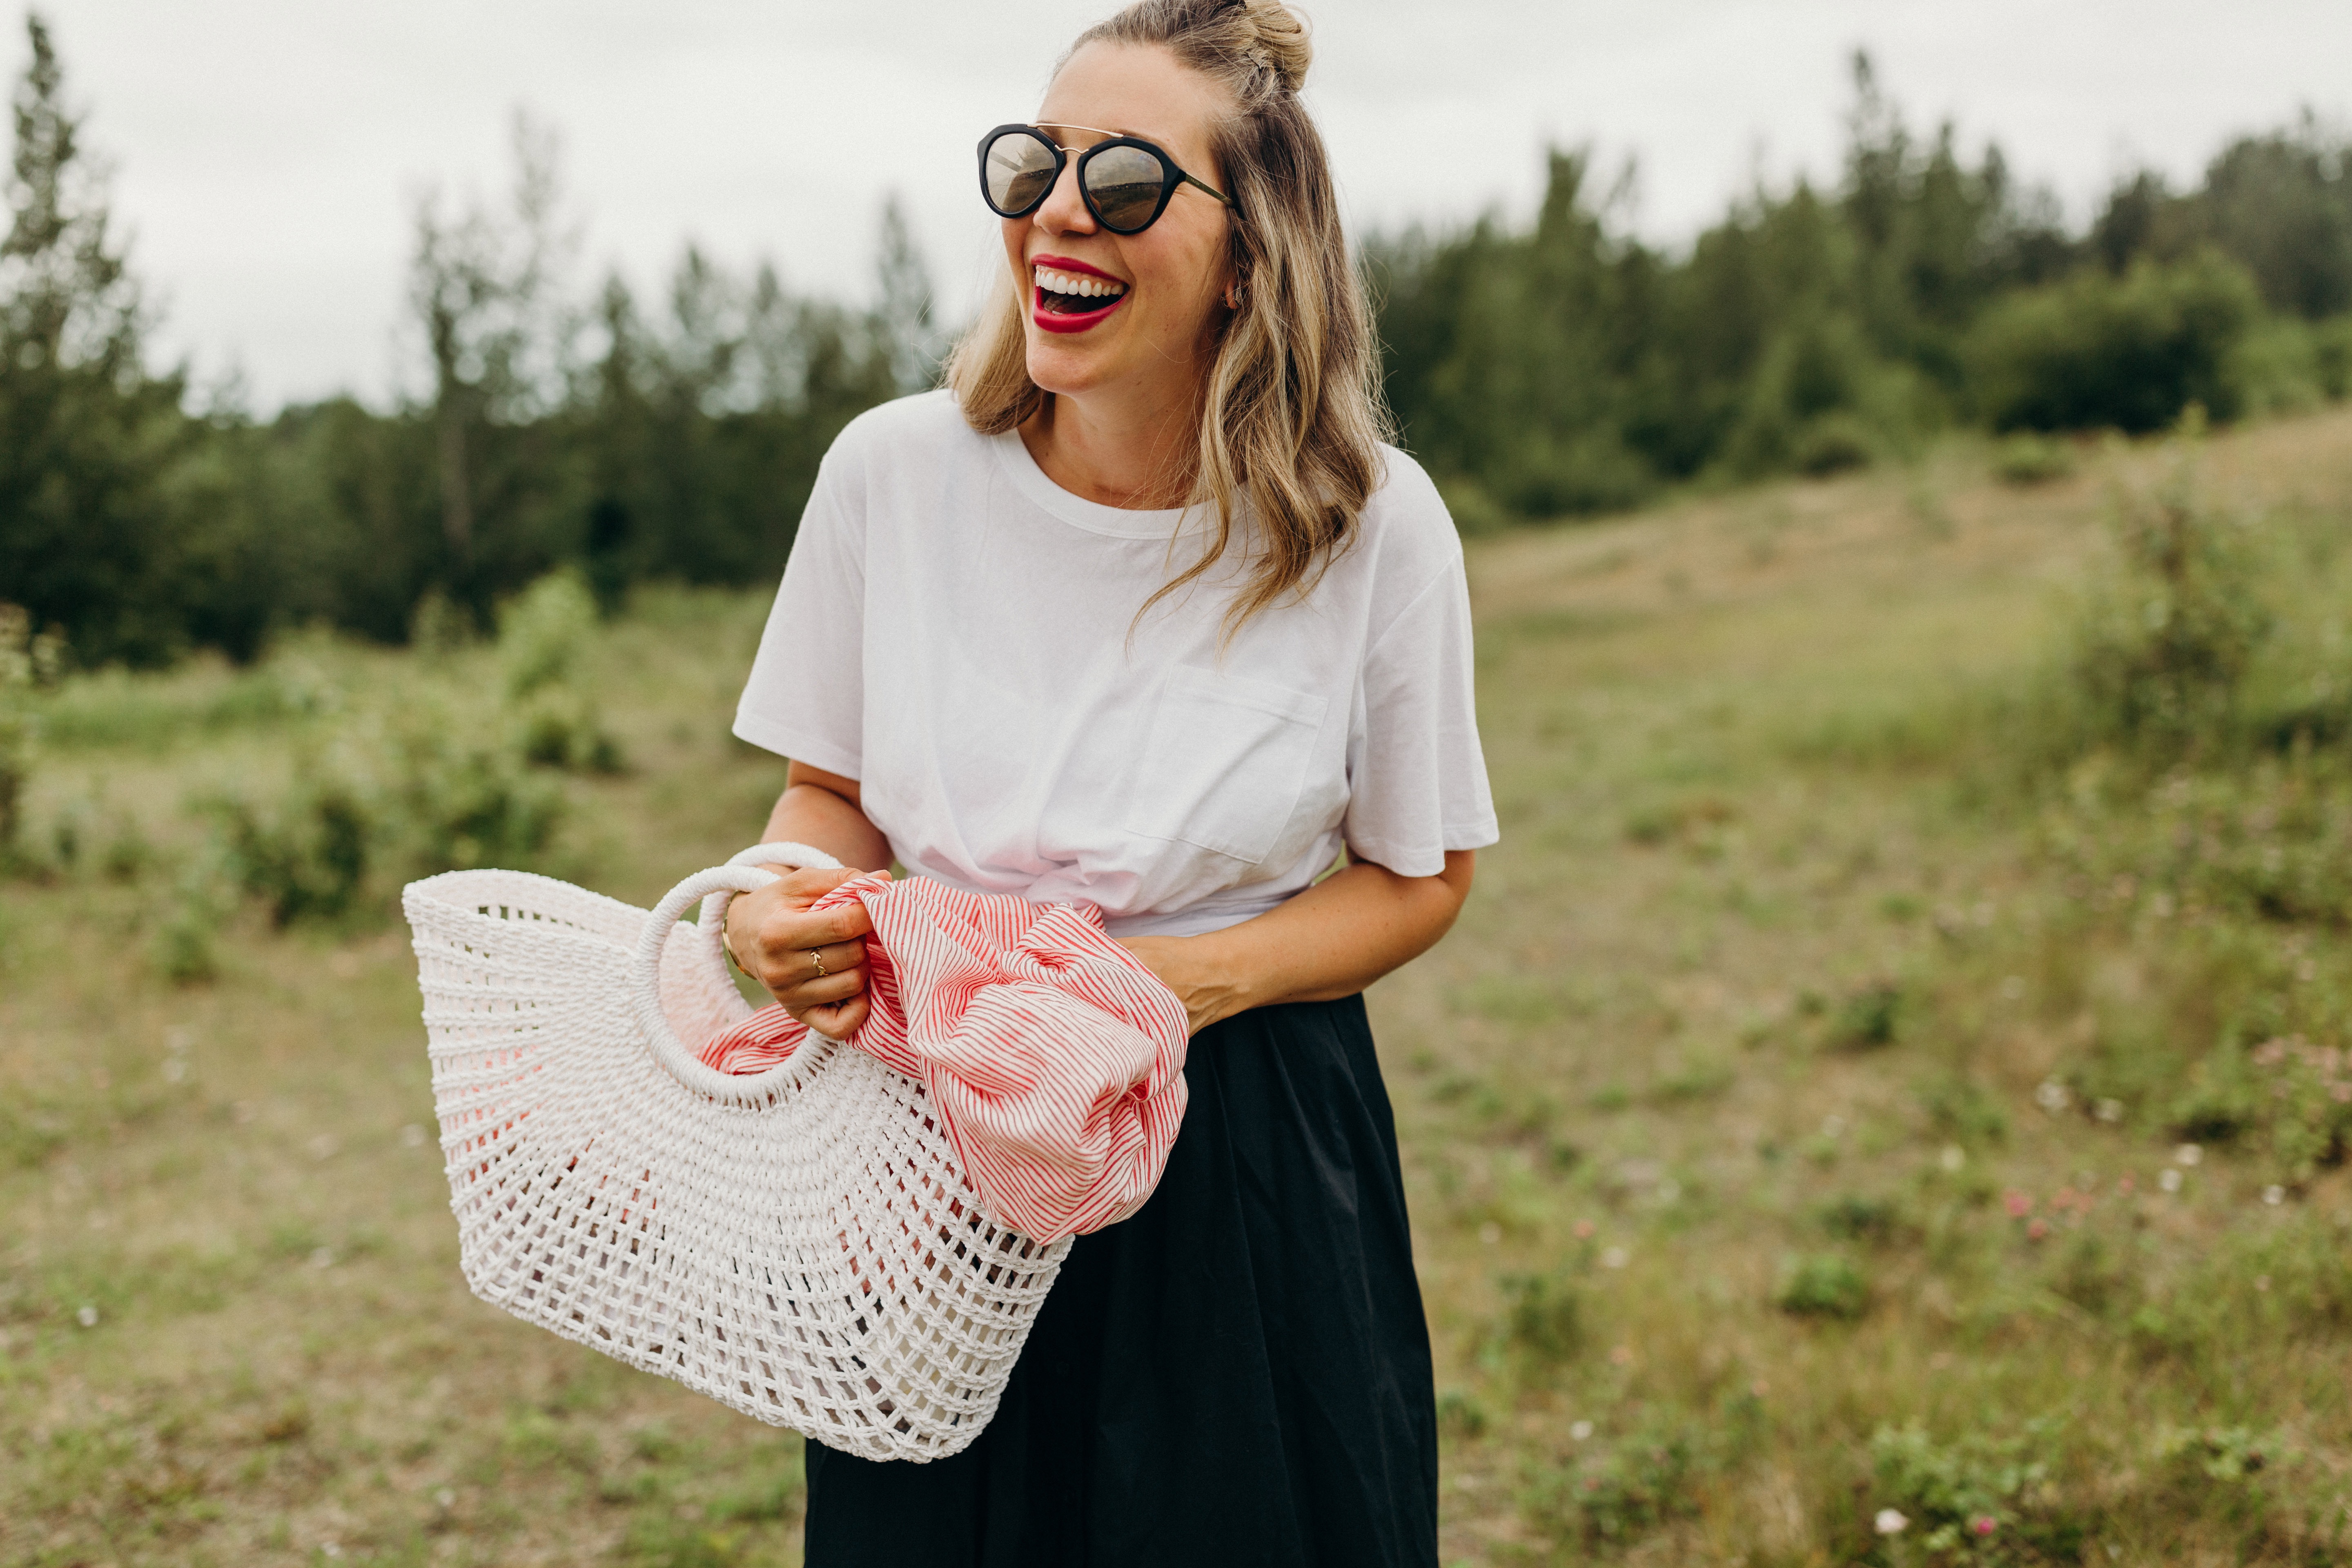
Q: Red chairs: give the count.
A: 0